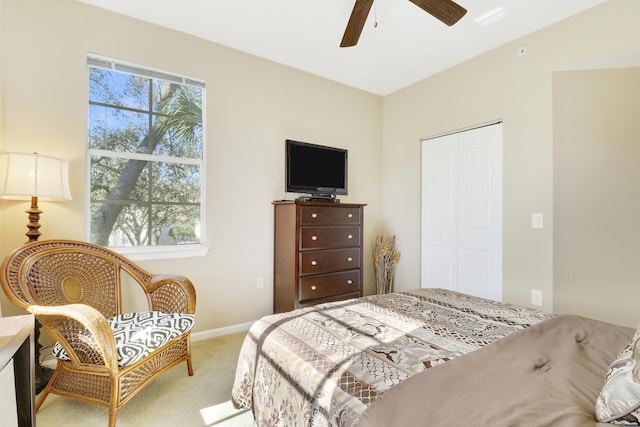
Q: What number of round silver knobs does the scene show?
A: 8